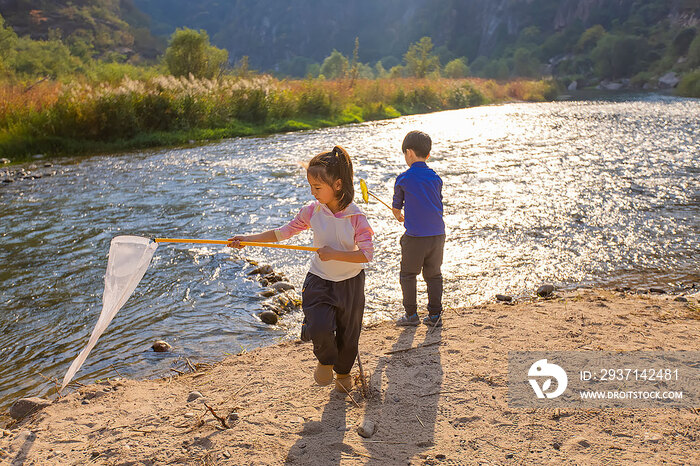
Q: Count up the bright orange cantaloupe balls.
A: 0